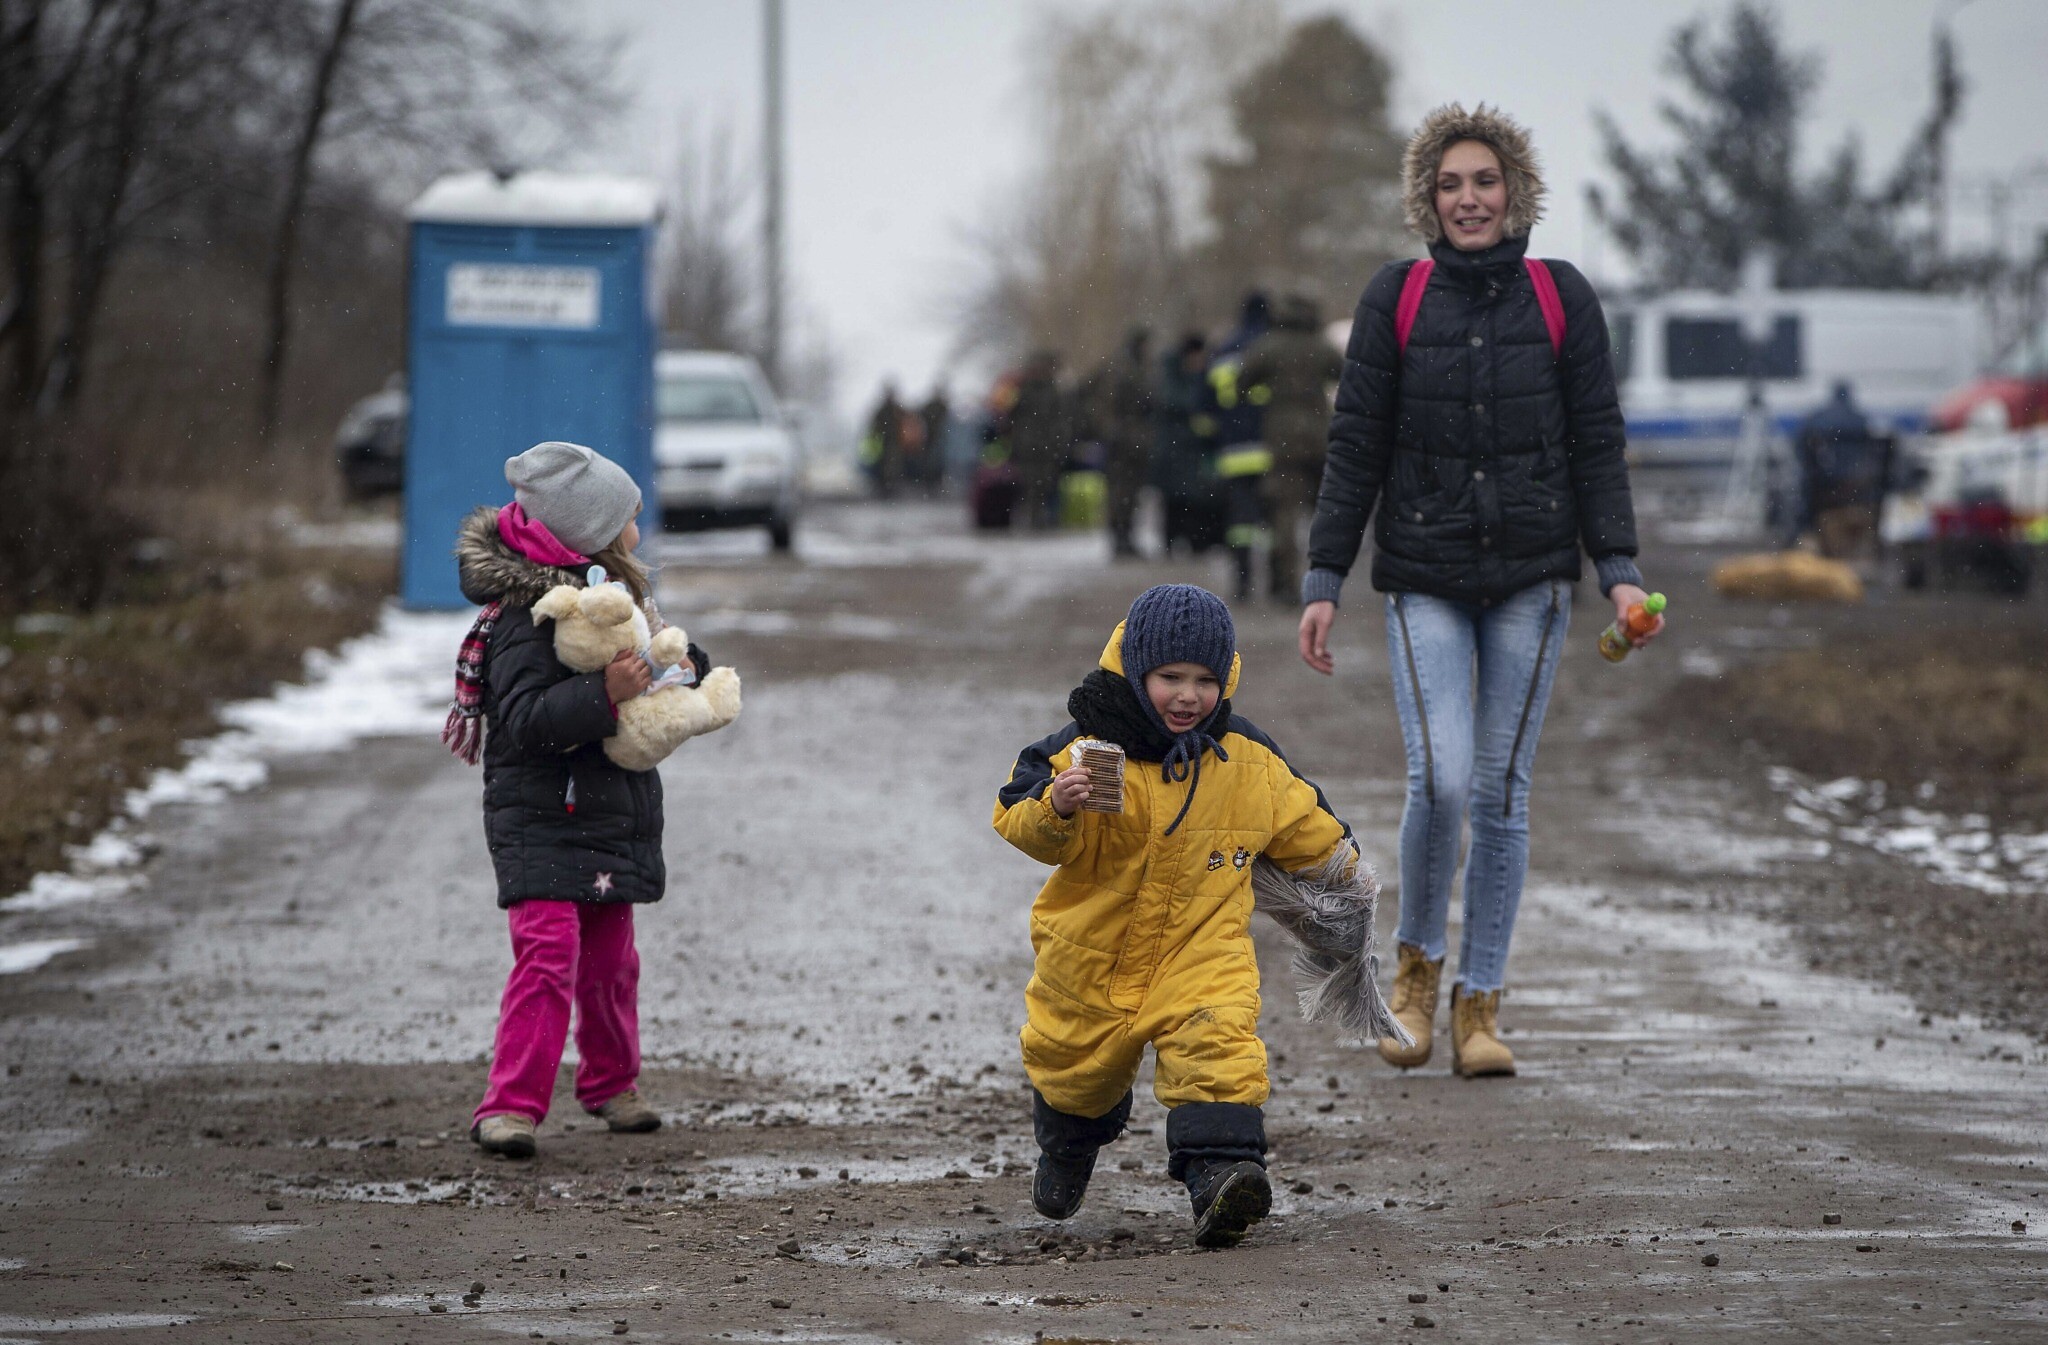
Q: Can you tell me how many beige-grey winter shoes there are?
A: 2